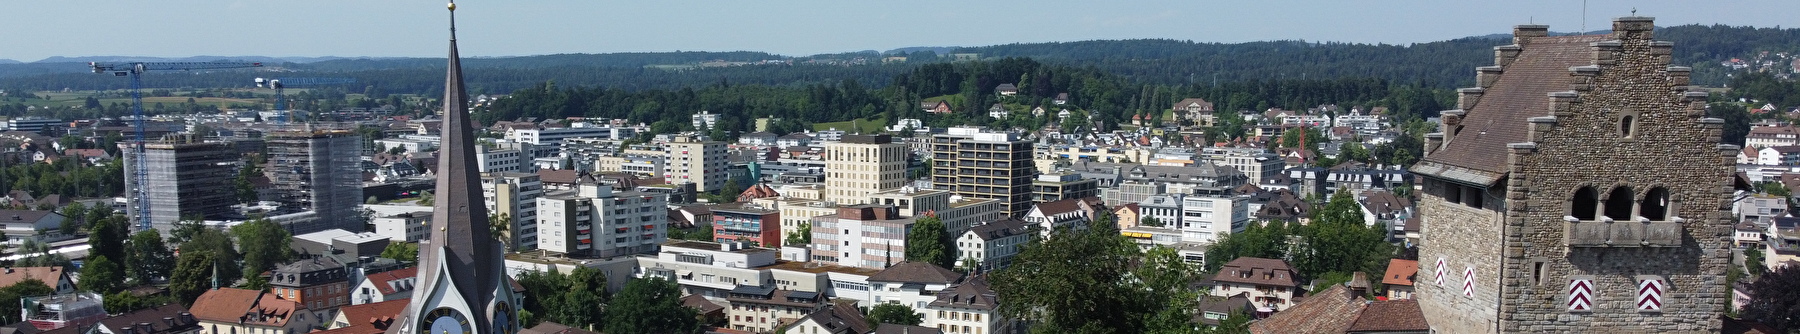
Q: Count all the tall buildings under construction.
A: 2